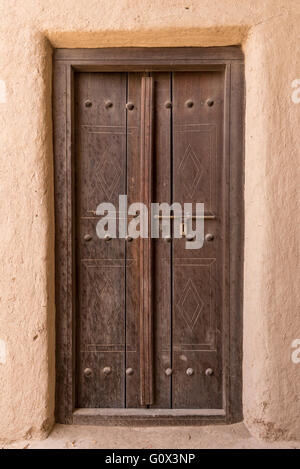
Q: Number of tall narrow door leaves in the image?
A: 2